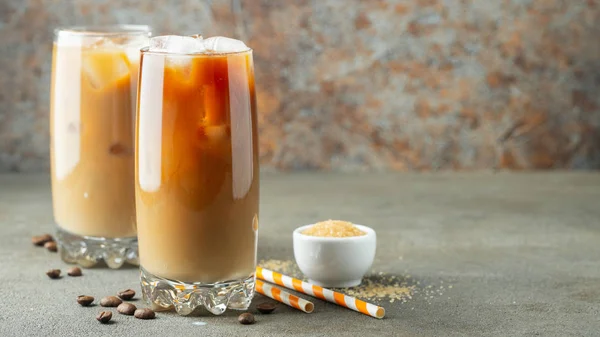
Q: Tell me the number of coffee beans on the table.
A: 13